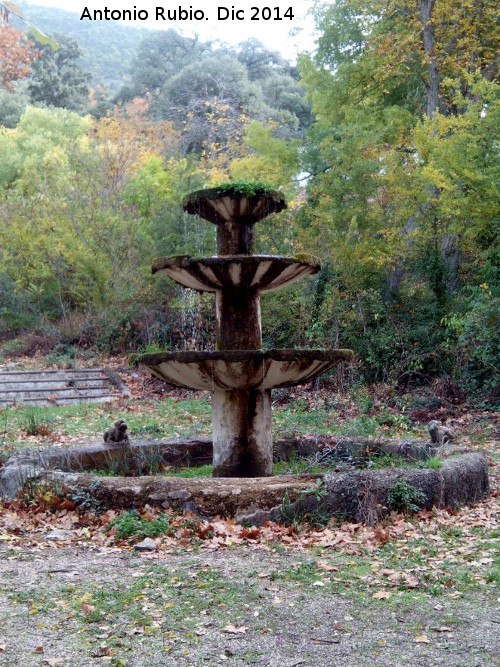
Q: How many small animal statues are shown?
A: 2